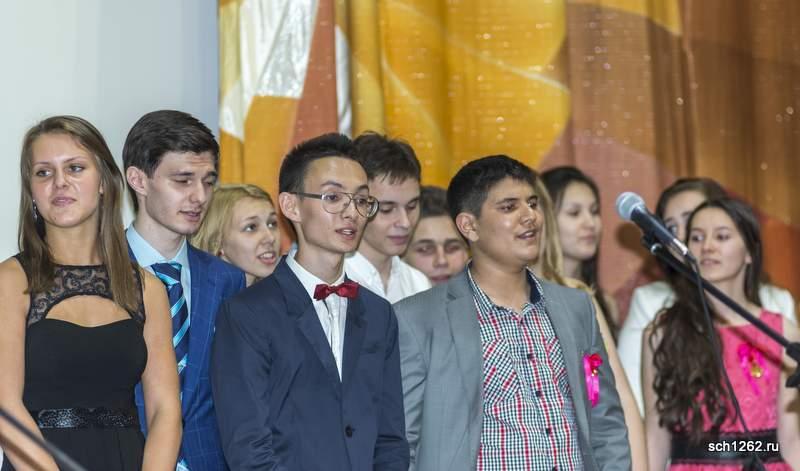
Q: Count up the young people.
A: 11